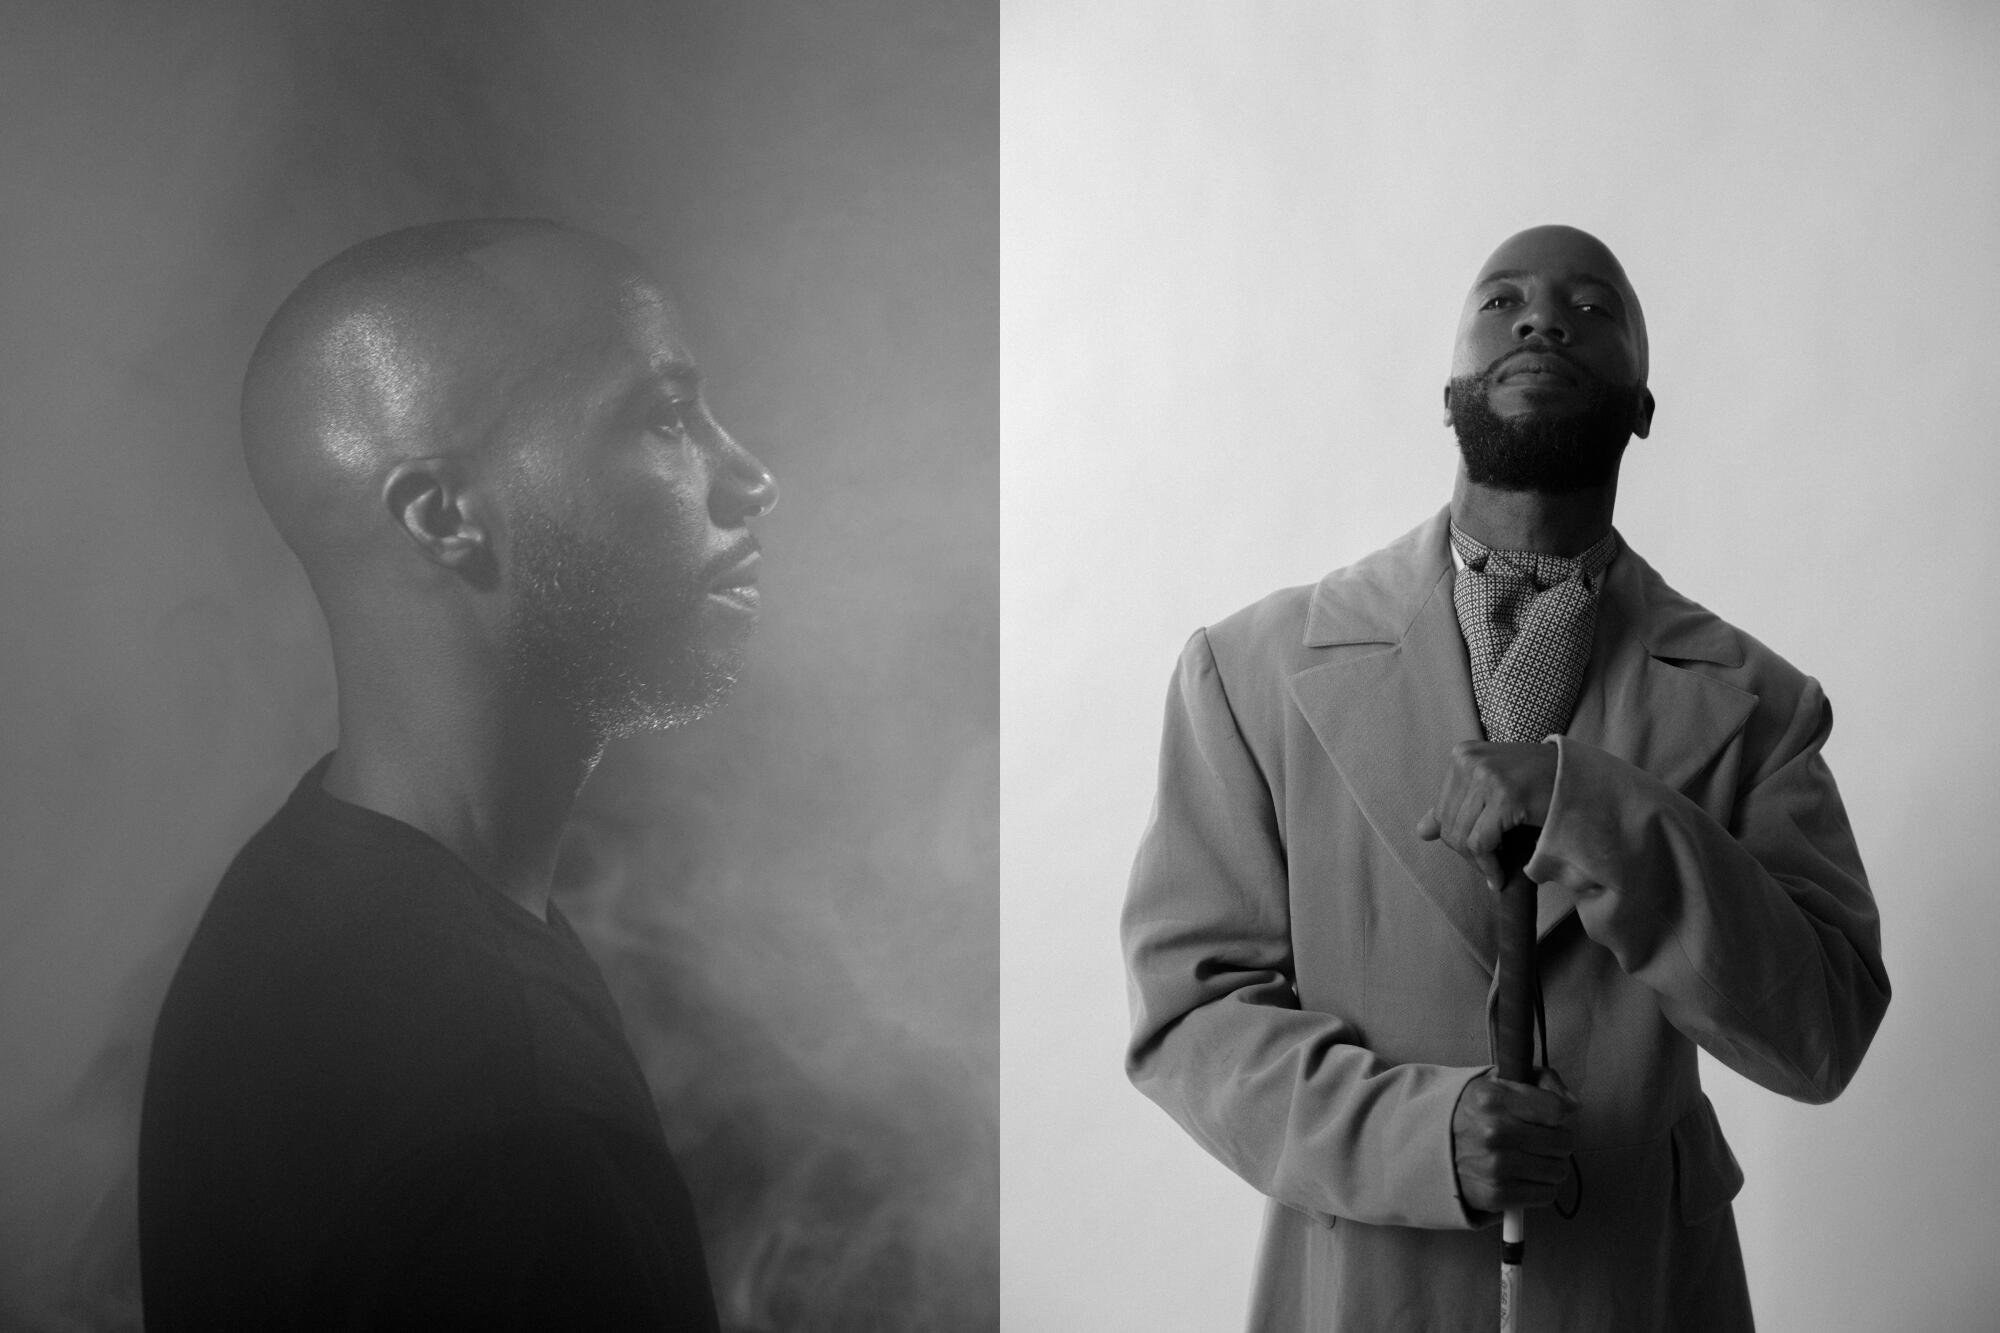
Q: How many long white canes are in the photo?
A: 1